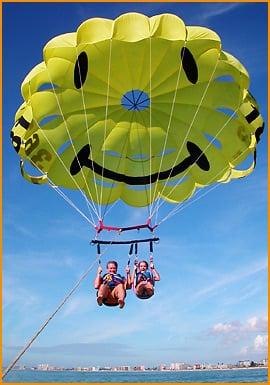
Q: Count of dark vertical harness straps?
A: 4